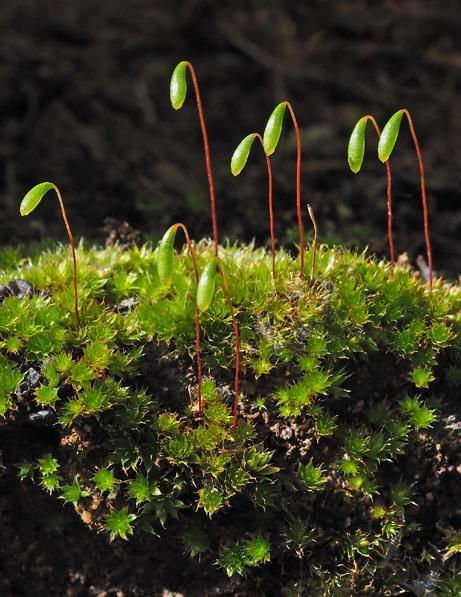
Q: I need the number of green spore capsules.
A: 8